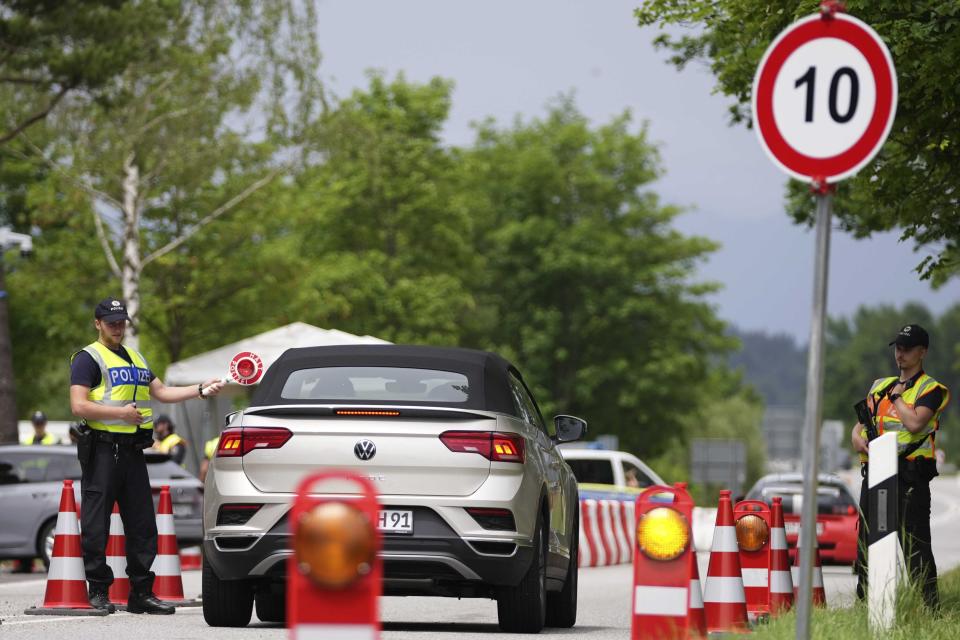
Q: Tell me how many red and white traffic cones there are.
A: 7